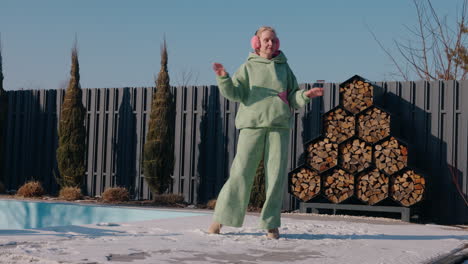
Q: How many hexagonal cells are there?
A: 10